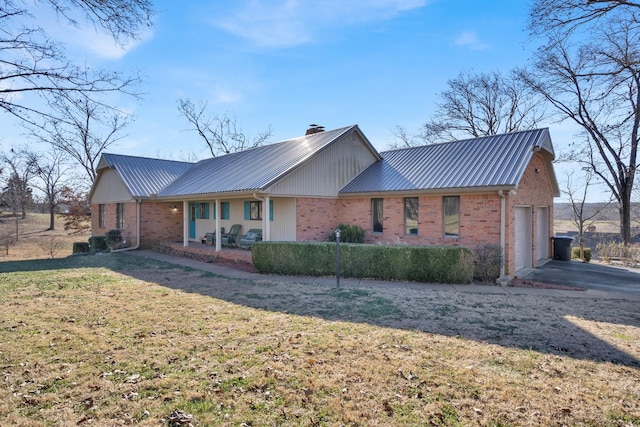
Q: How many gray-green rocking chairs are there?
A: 2